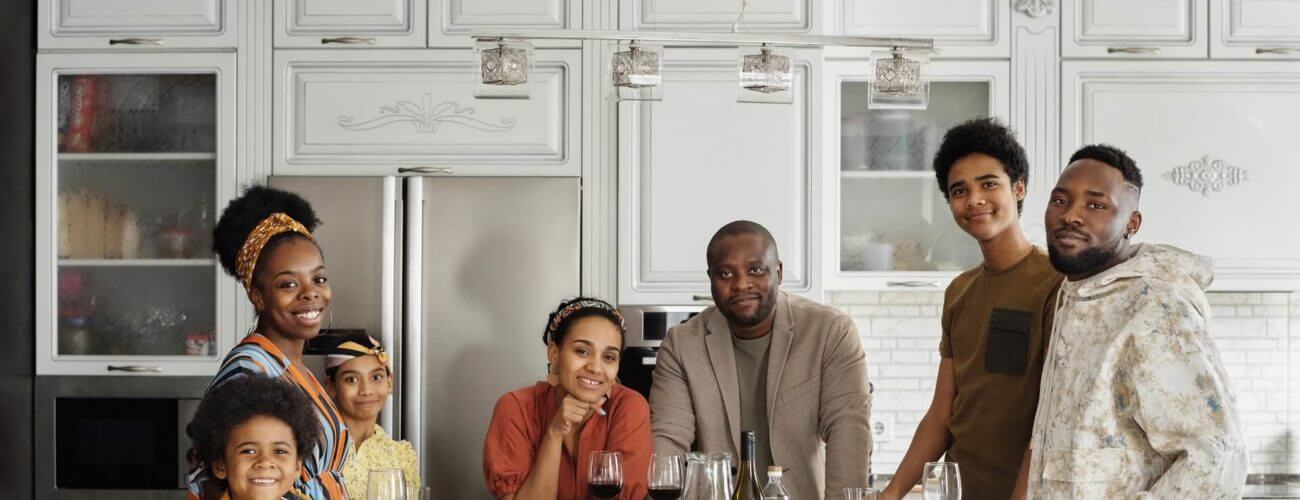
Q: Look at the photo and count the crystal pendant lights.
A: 4